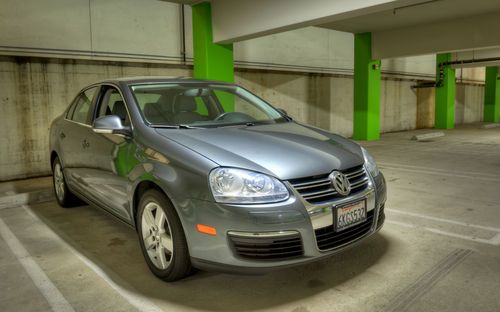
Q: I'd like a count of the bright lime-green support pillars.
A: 4